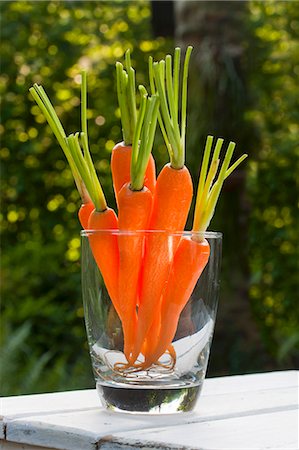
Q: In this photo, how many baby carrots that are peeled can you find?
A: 6